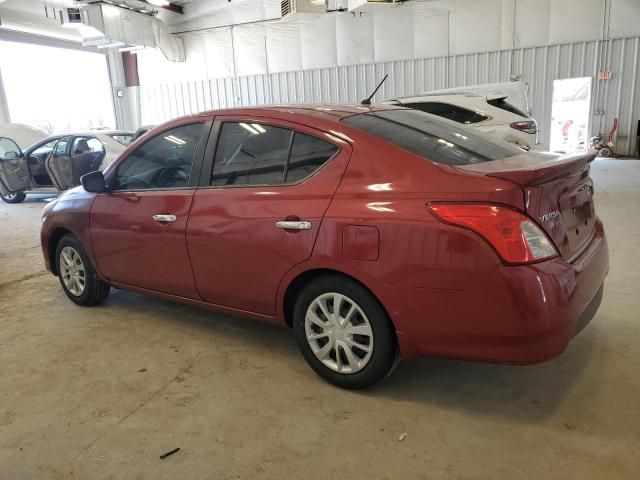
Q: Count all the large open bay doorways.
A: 1